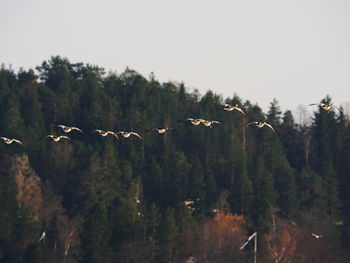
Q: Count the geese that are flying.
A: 11